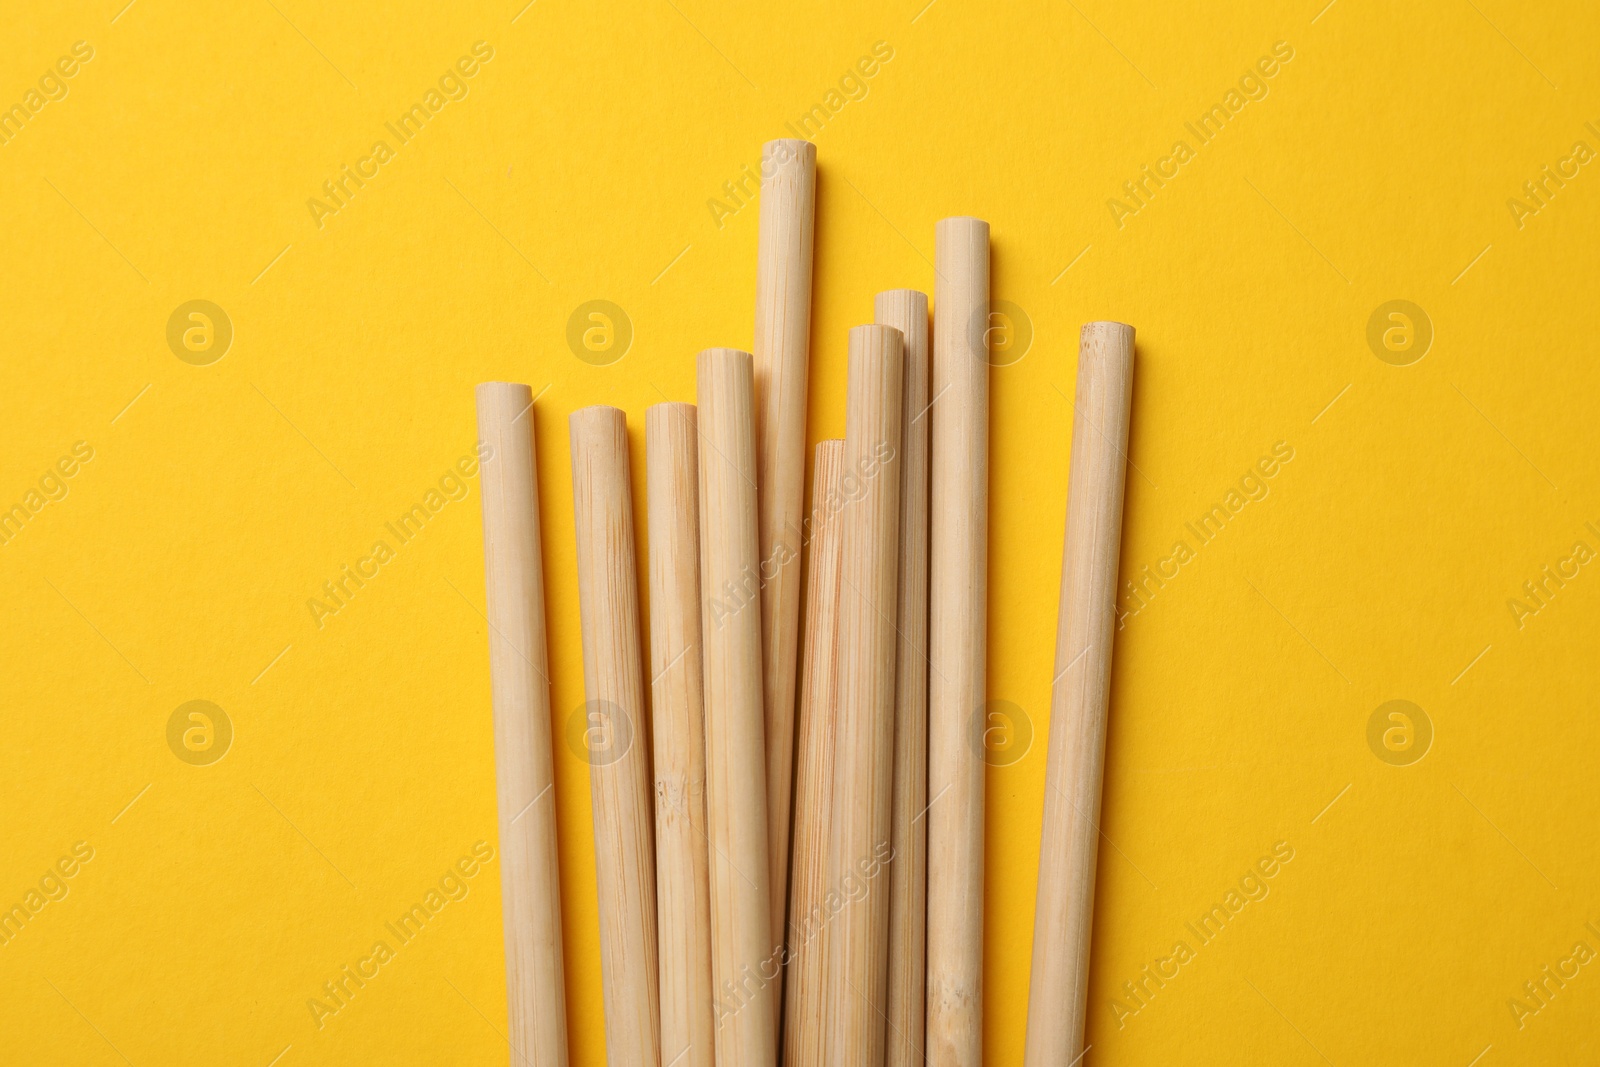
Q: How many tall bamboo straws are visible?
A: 10